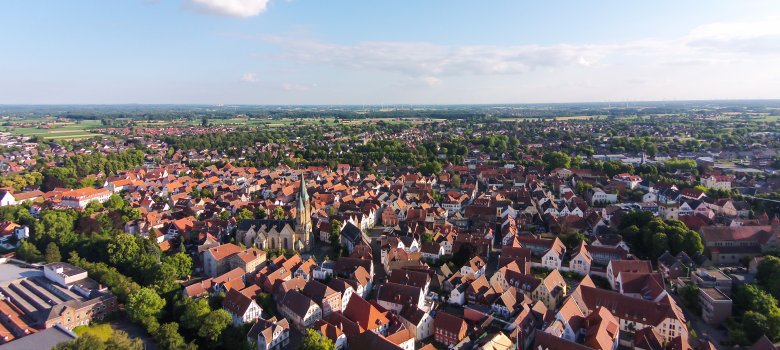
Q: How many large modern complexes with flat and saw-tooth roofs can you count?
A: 1